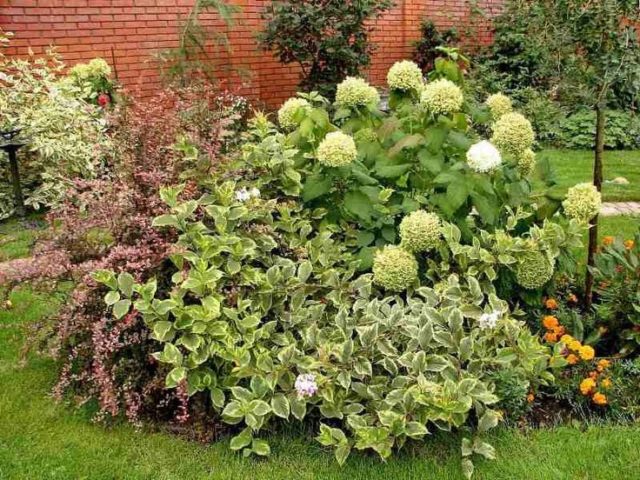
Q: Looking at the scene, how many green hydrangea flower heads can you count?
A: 12